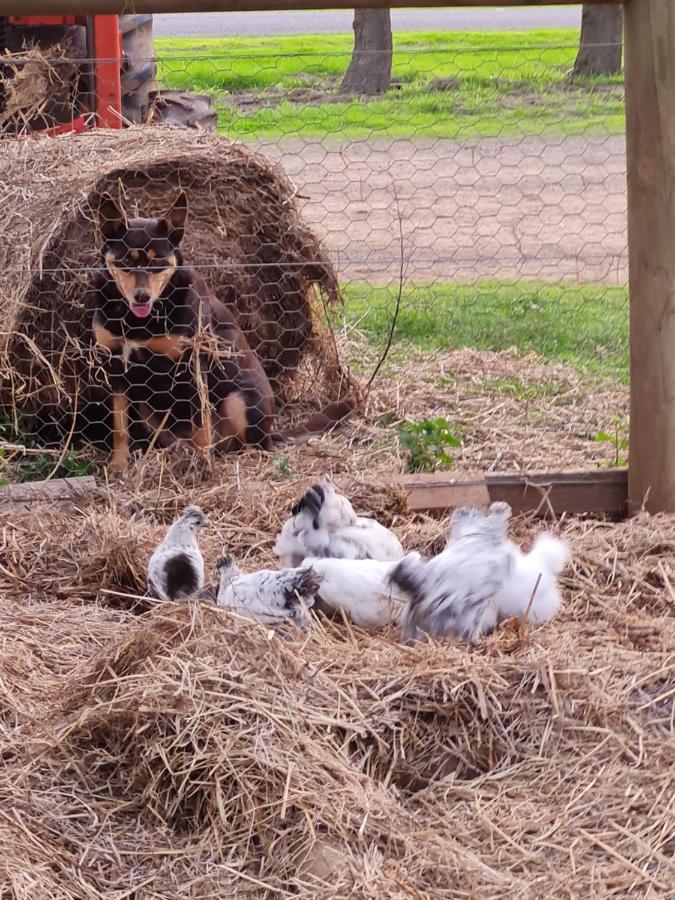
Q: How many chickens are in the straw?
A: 6